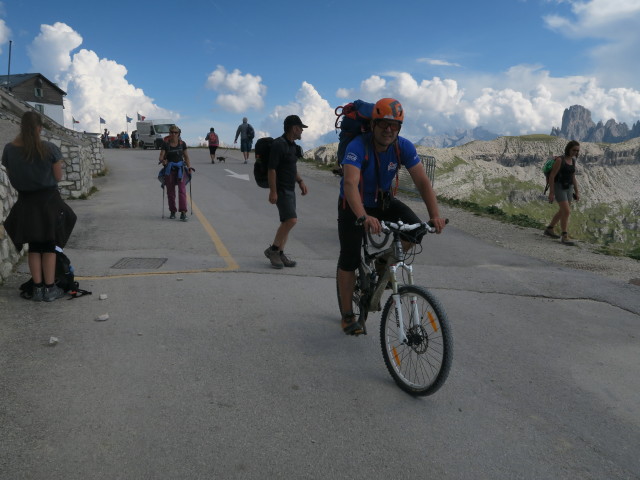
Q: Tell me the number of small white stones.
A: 3